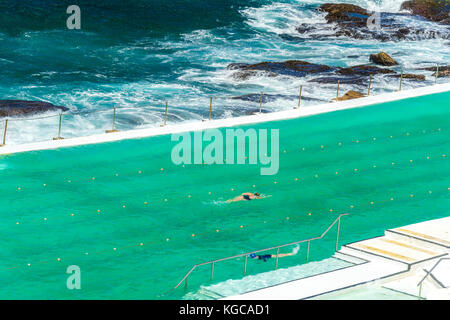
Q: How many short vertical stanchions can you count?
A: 11